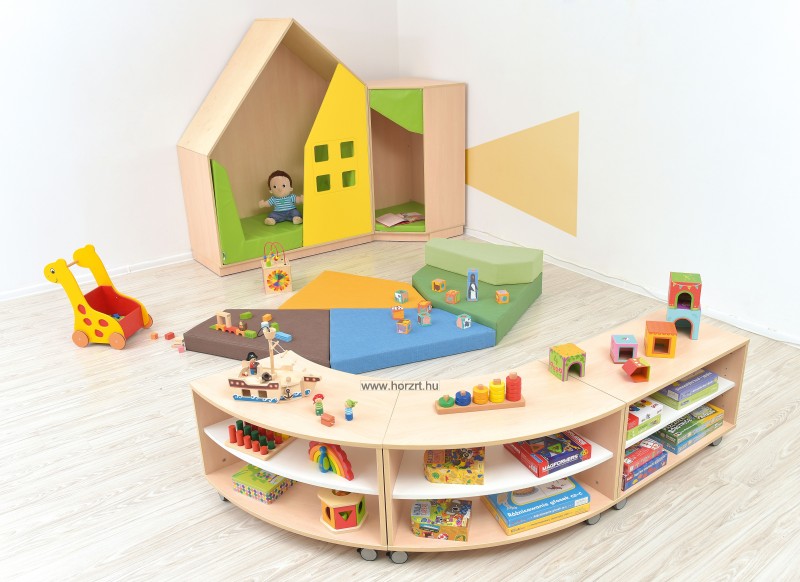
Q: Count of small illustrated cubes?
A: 9